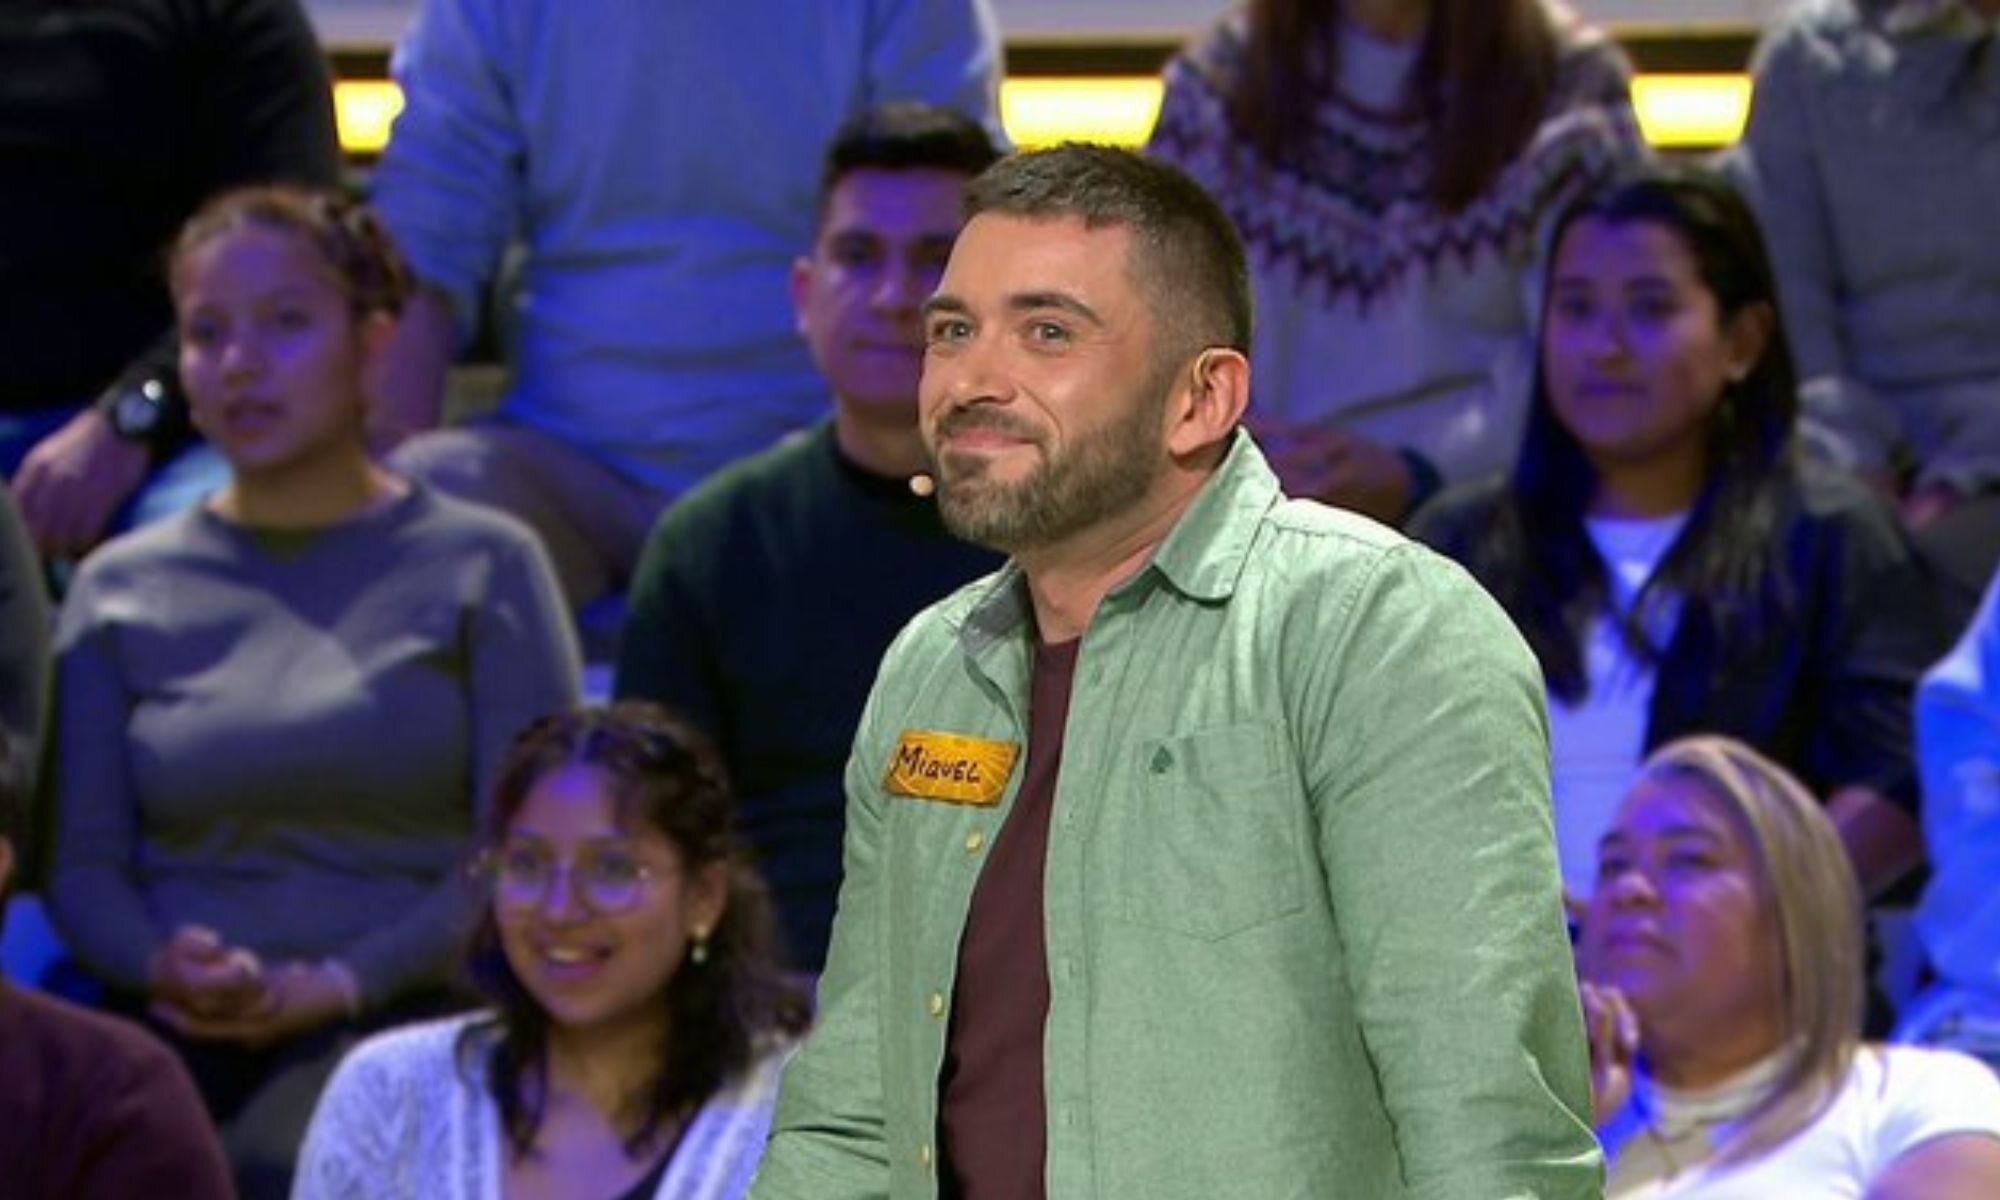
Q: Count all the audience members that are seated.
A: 12